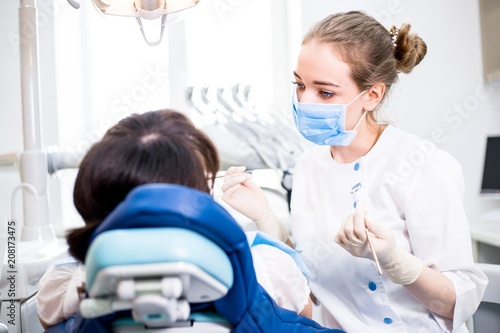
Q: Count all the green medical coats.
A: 0